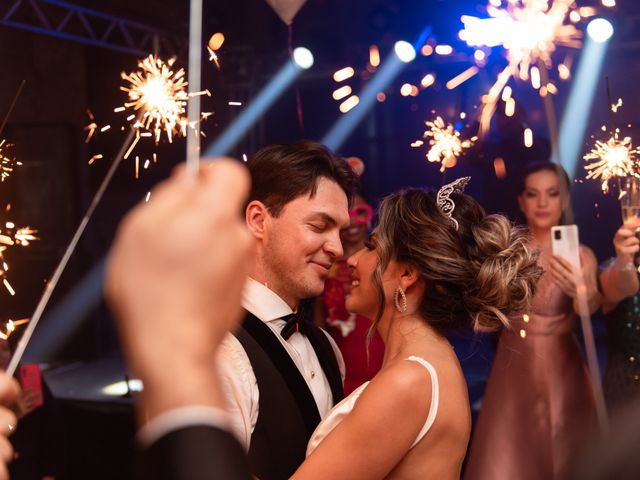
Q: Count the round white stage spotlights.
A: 3